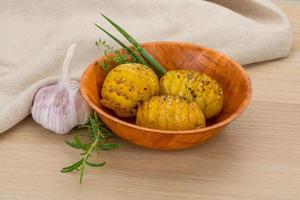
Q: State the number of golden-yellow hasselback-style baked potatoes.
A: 3